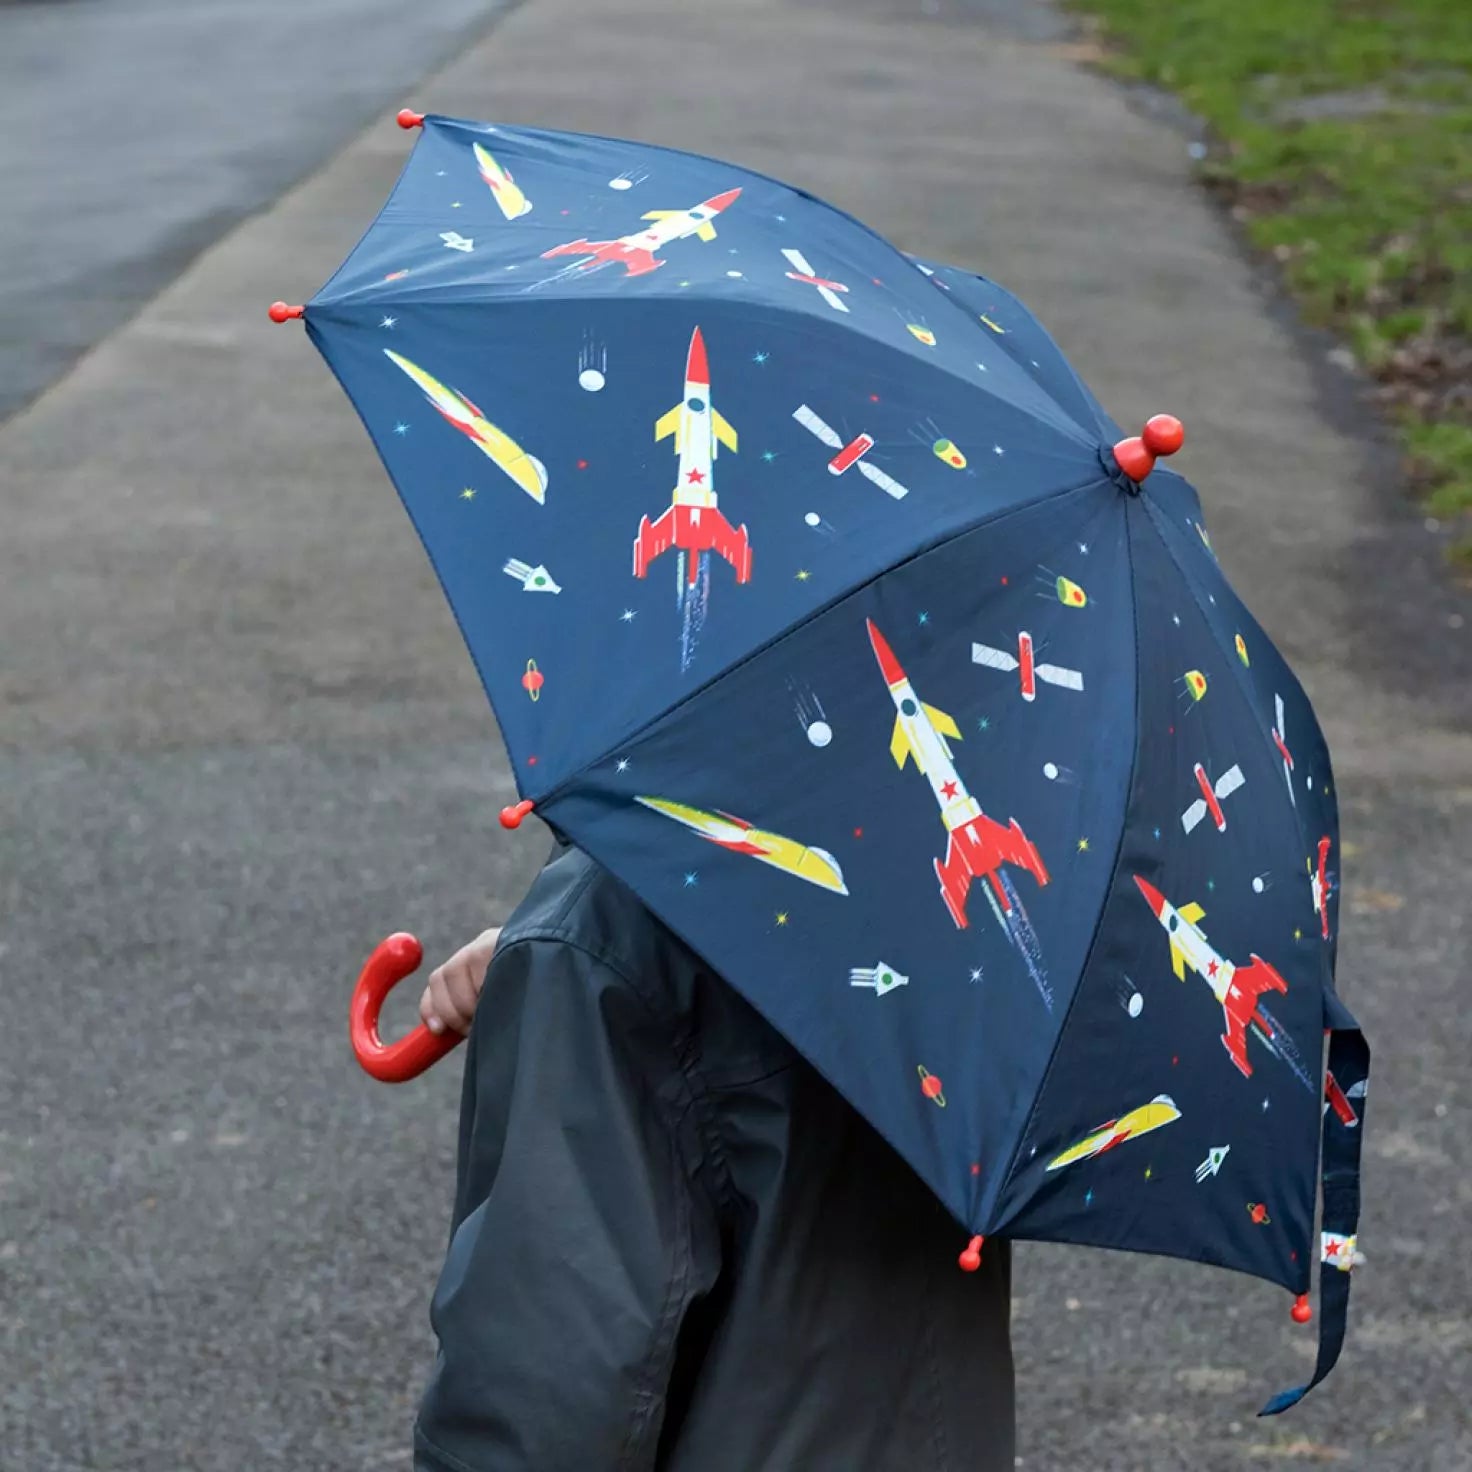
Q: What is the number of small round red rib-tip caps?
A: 5